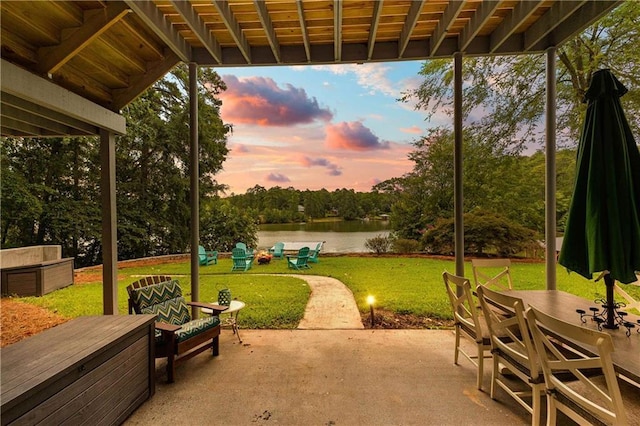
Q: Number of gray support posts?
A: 4